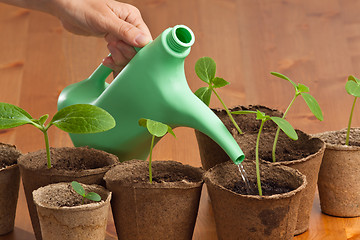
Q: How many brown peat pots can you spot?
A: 8